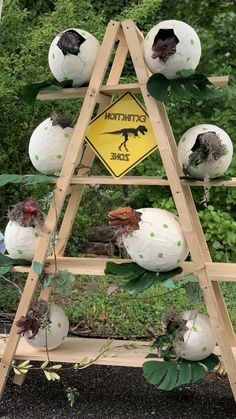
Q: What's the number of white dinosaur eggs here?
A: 8